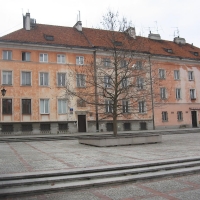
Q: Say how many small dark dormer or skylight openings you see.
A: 4